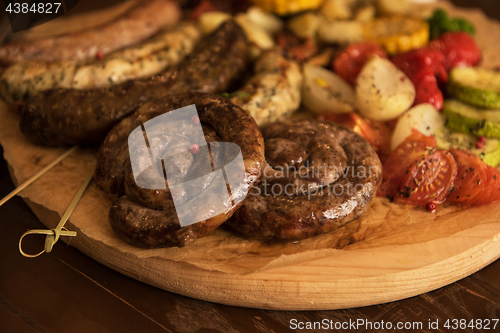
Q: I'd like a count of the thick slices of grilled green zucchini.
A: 3